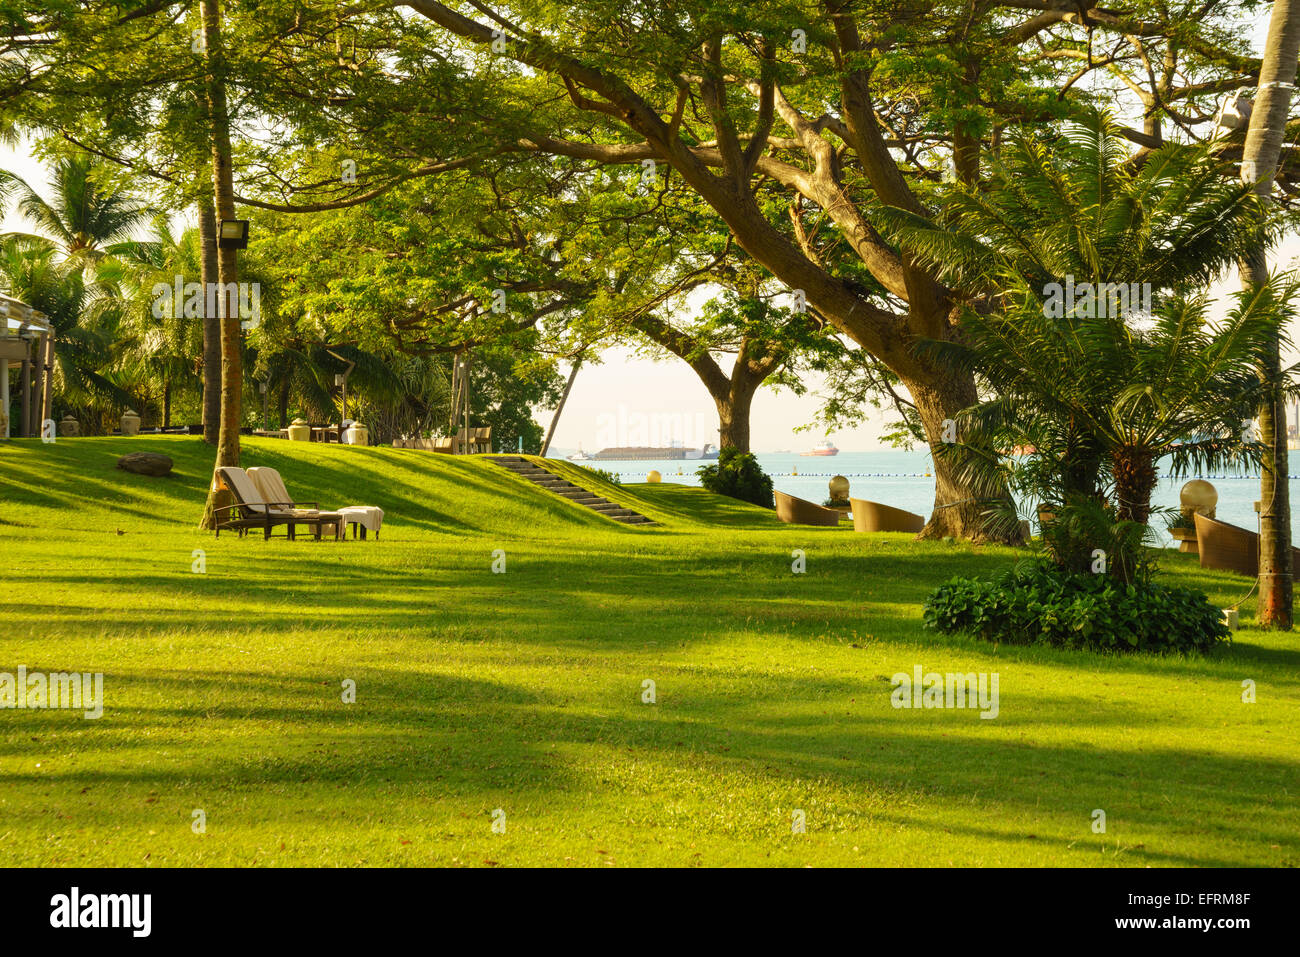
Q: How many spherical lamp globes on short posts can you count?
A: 3